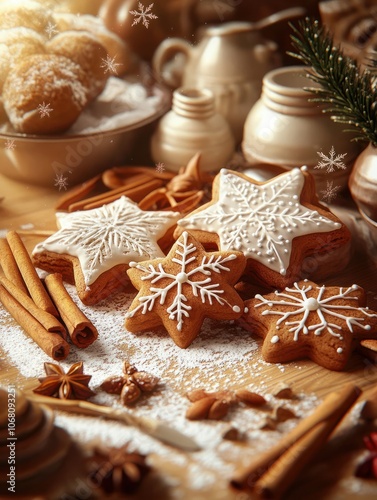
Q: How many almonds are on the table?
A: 4